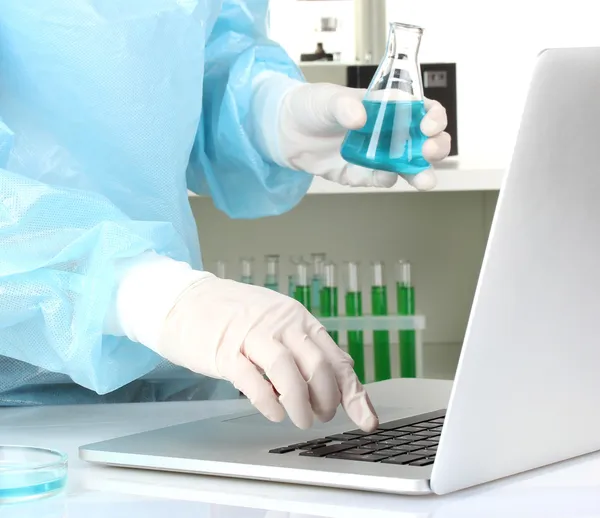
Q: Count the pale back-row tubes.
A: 5